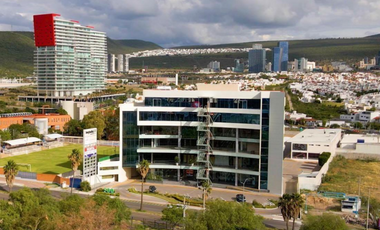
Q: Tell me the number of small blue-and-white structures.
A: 1